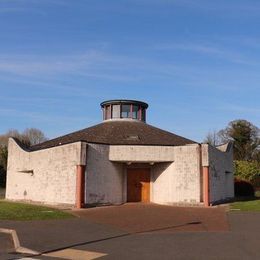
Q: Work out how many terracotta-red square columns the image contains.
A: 2